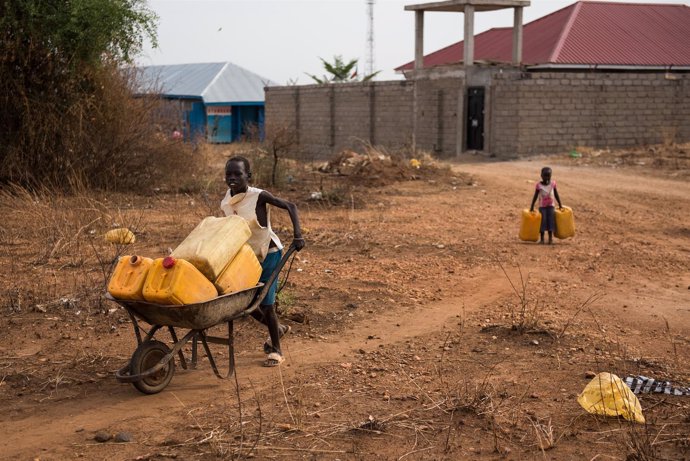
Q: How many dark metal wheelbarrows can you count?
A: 1